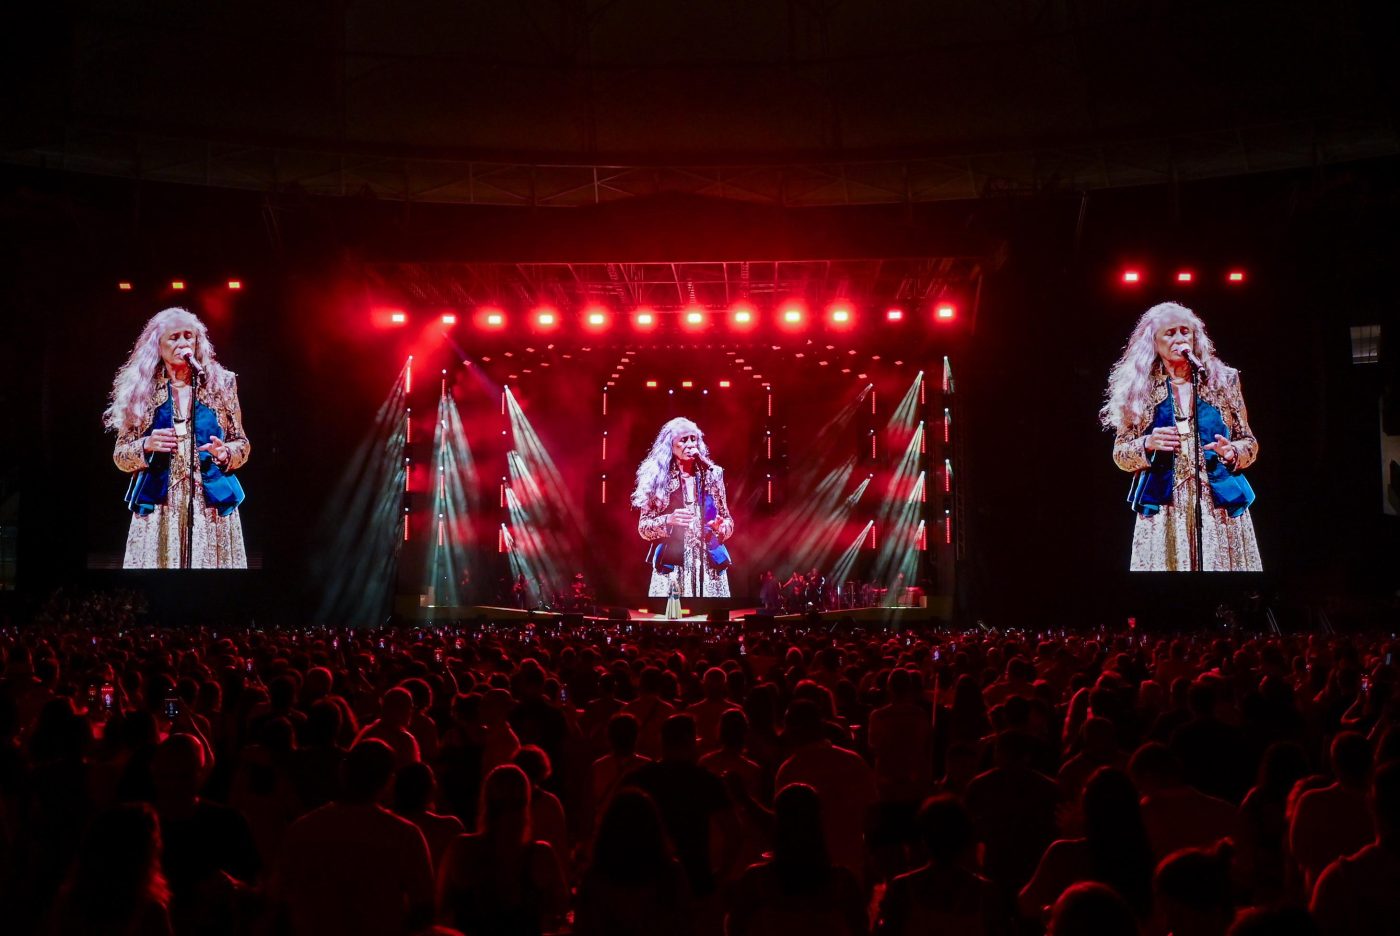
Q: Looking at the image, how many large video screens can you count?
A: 3